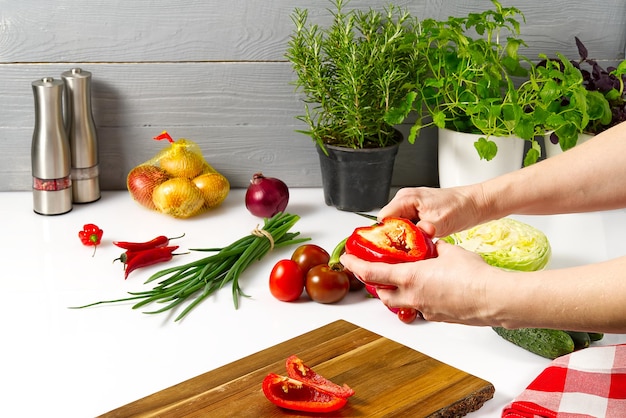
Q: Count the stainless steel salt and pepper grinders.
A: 2